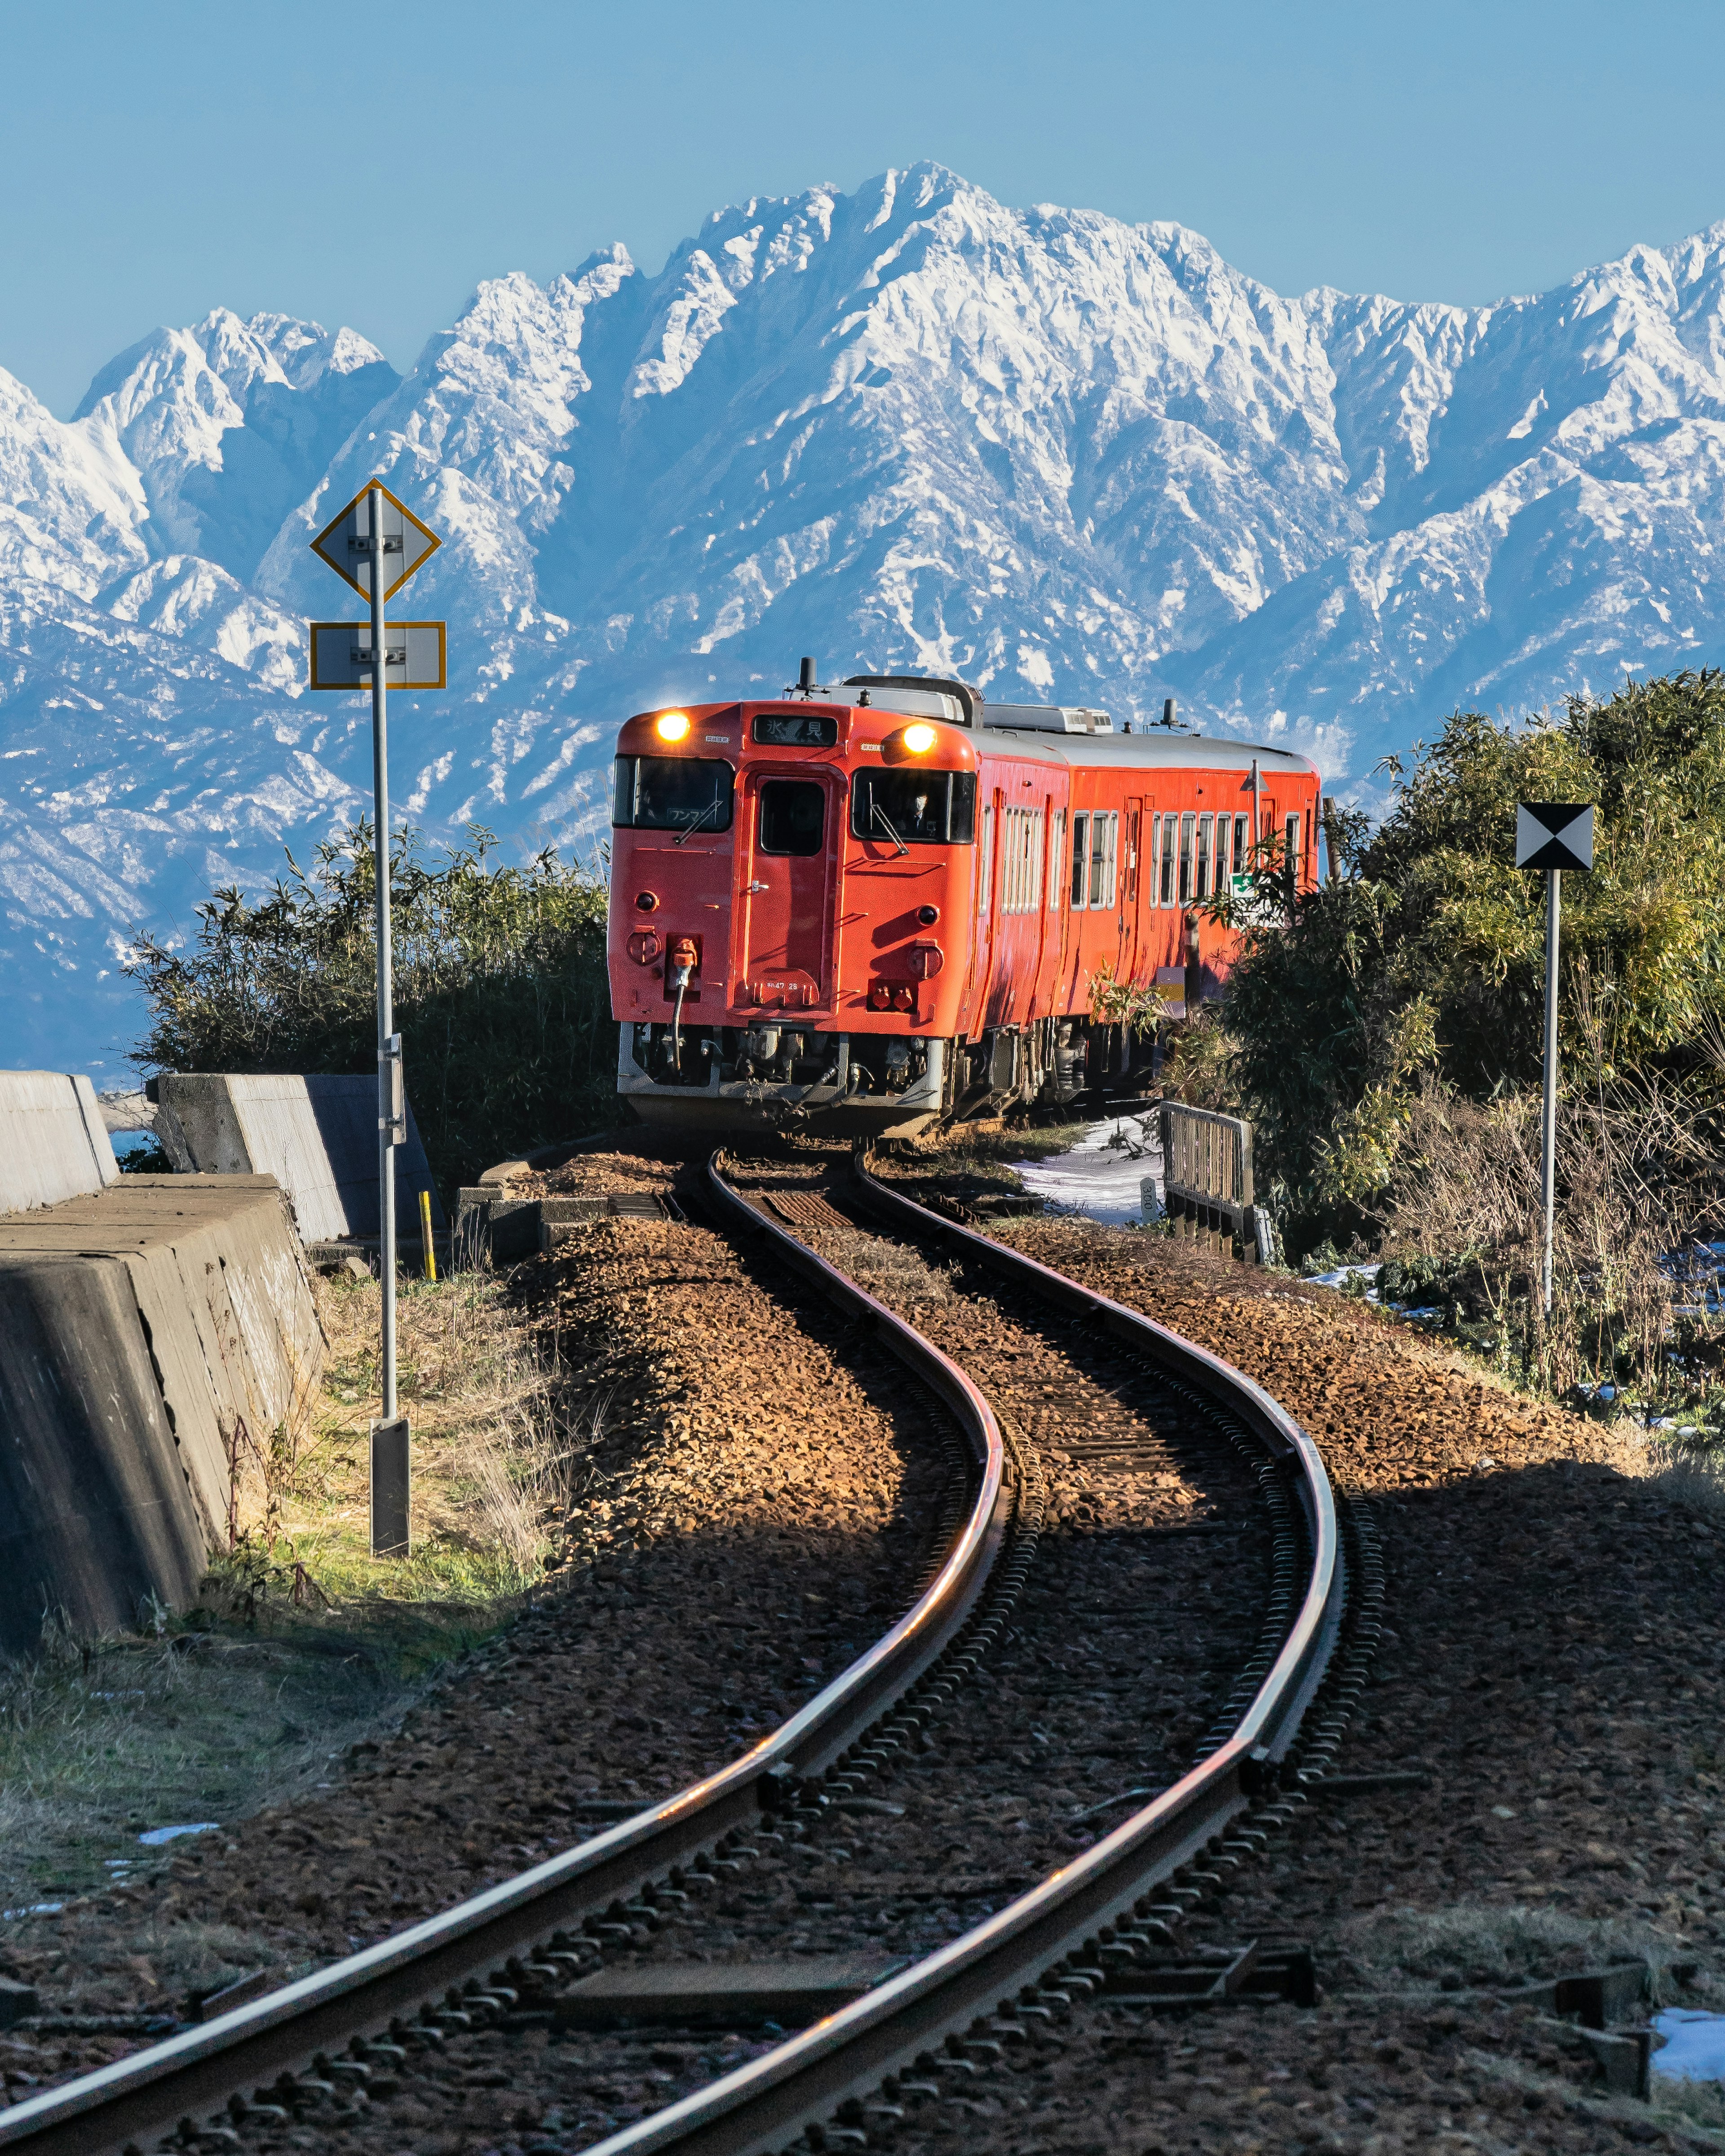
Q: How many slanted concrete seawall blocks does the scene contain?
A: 3